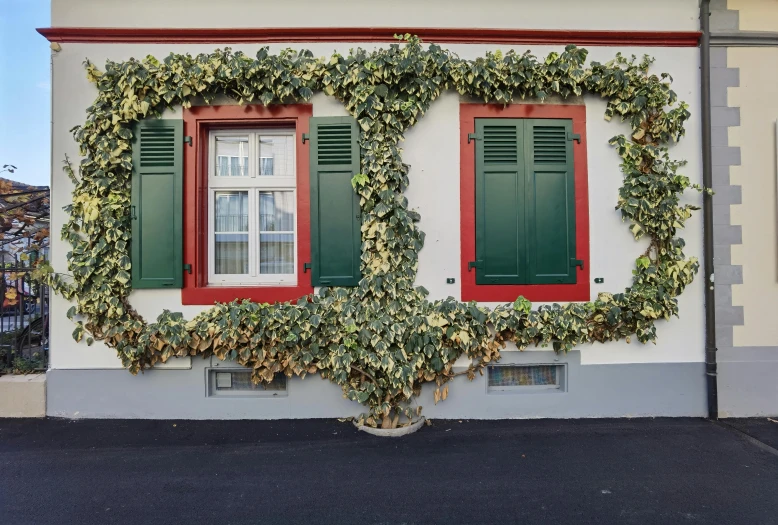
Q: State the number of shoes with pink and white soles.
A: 0